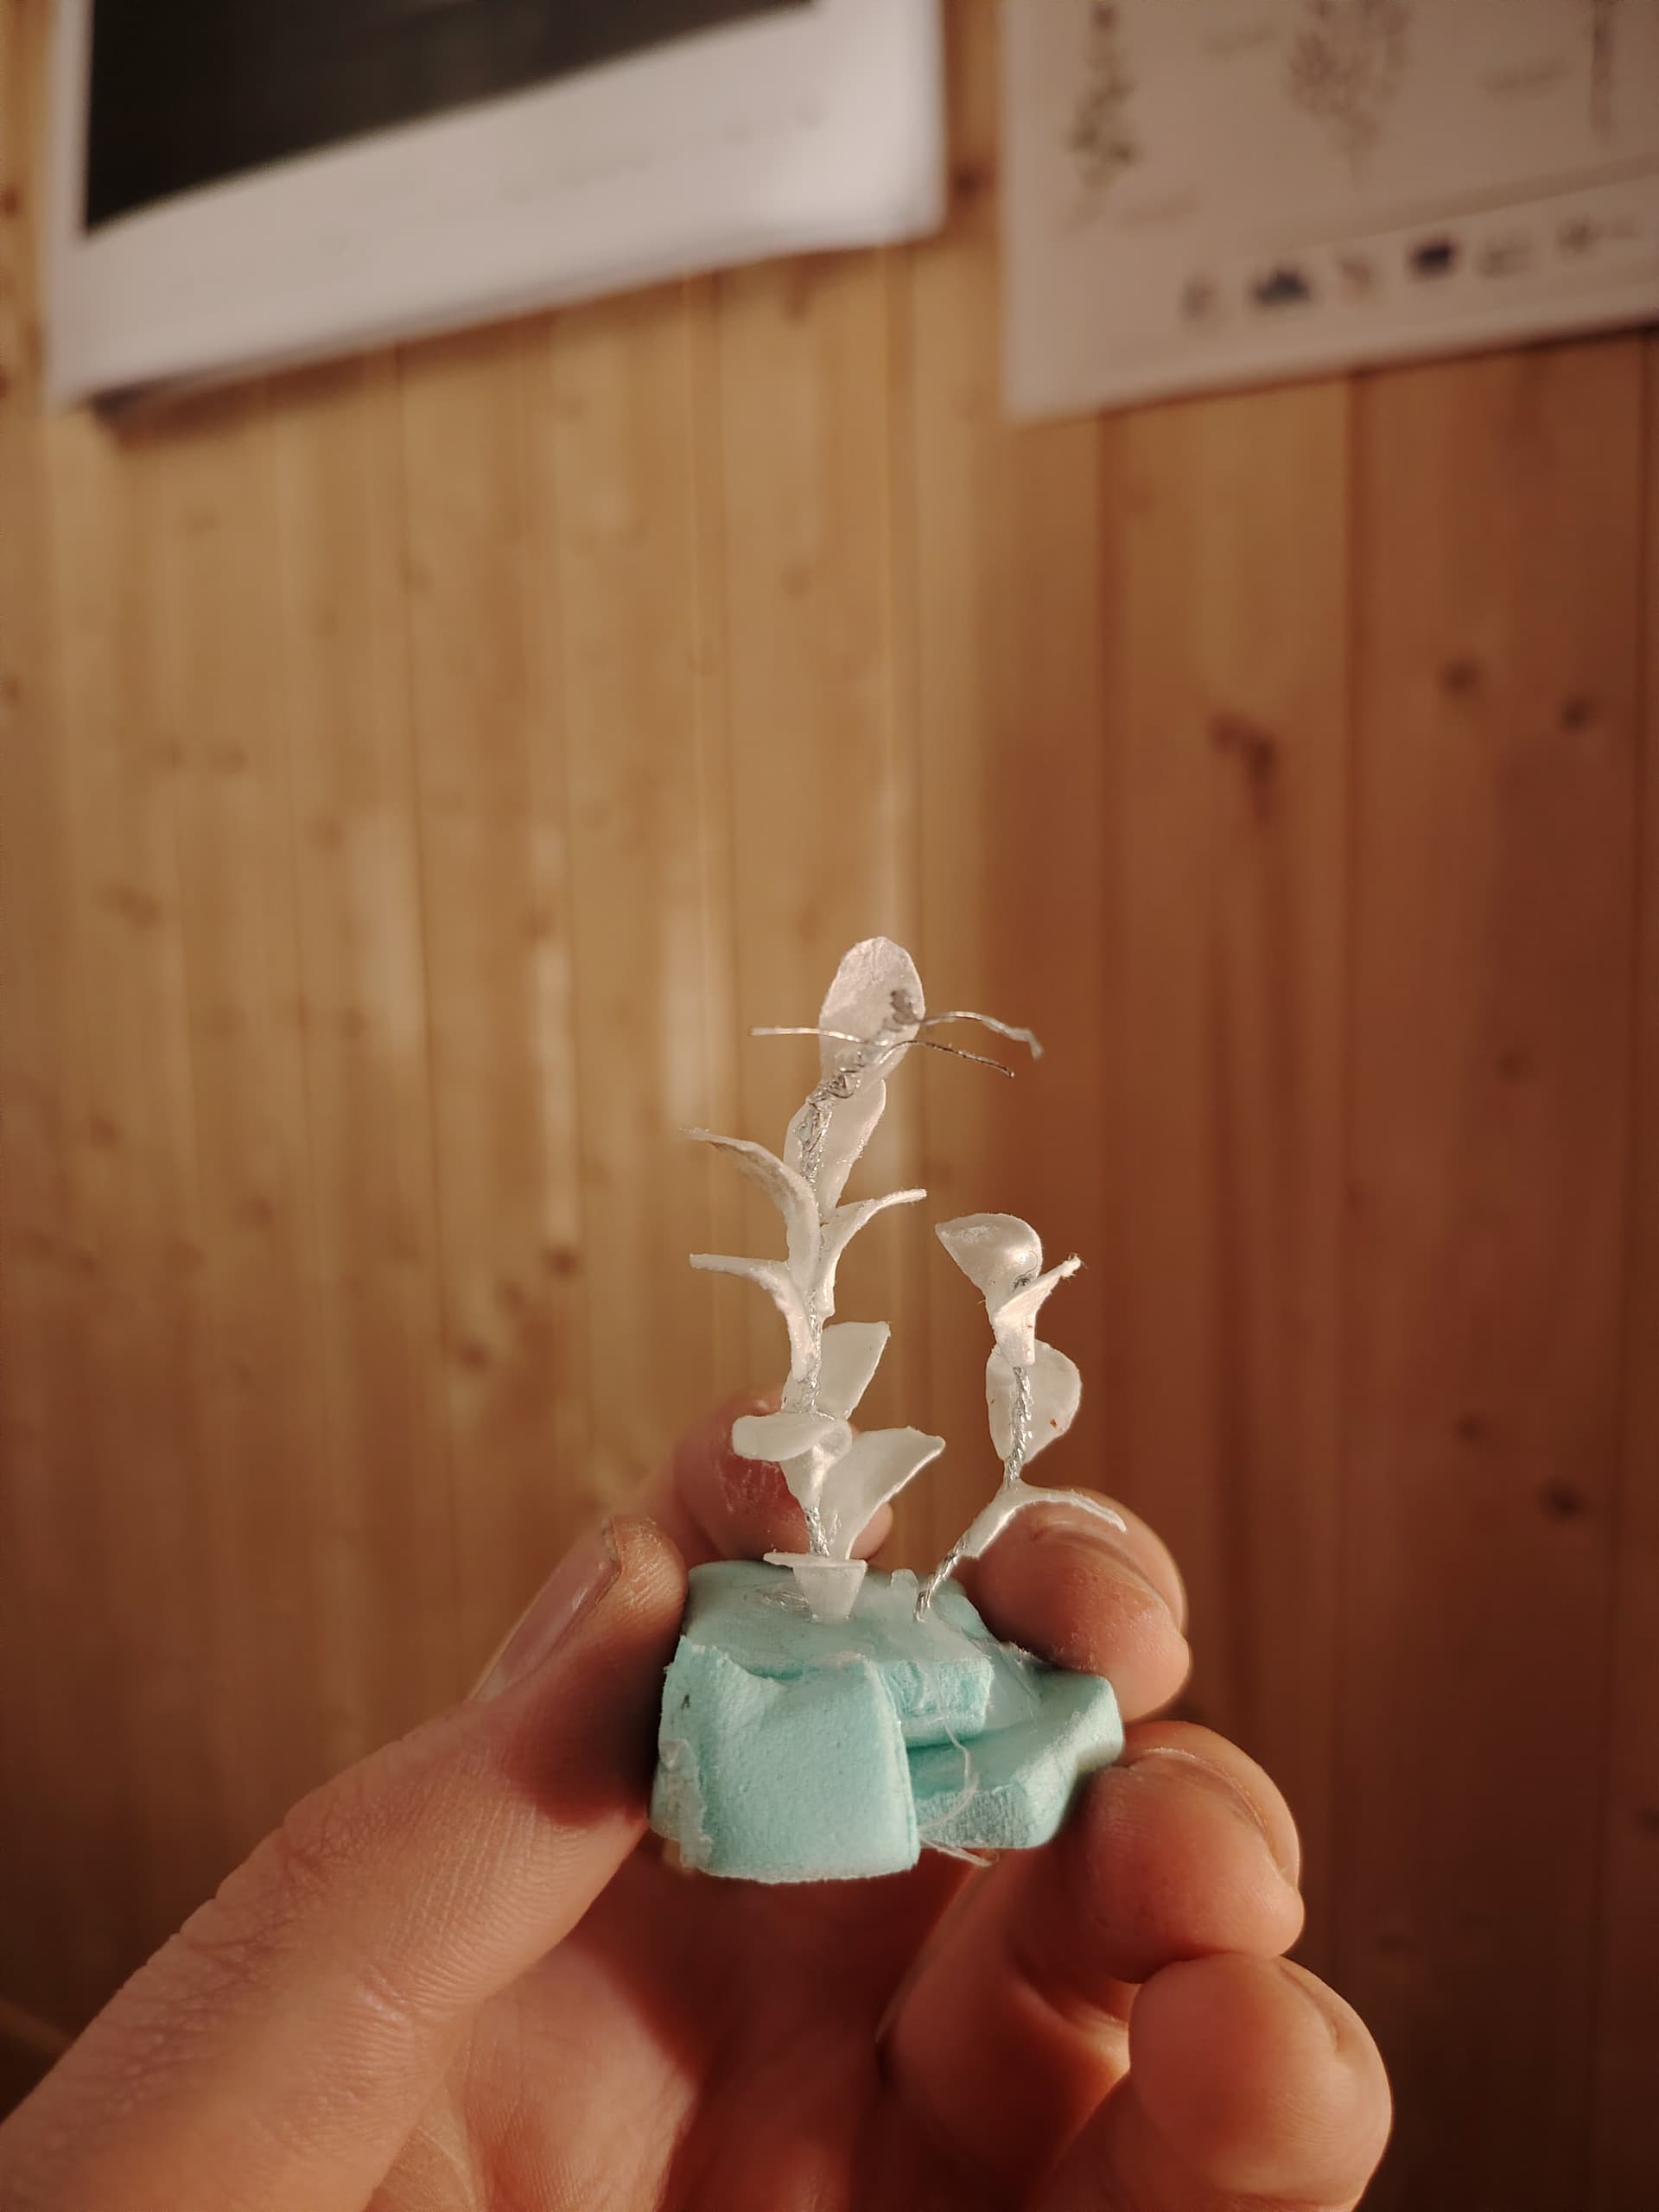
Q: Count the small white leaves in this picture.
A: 13